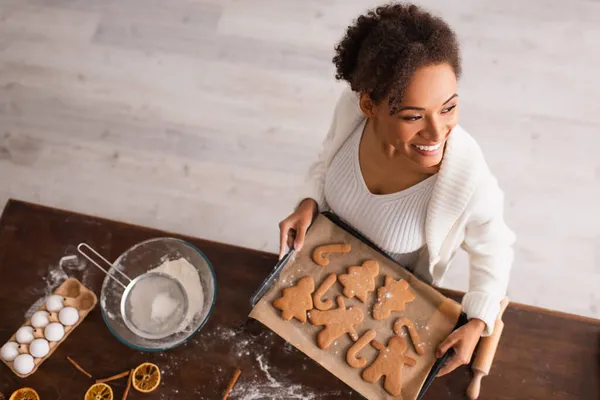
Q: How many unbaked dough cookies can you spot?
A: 9